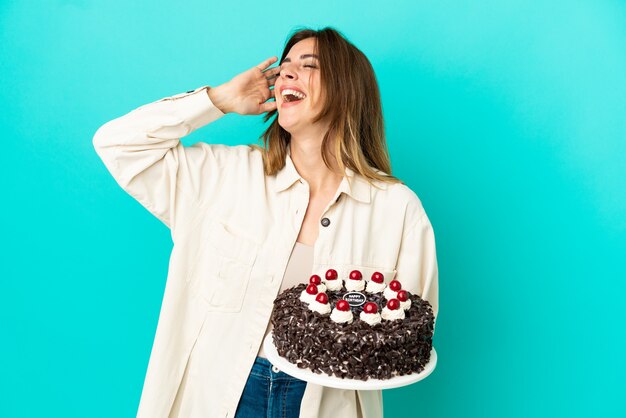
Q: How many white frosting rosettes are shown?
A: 11